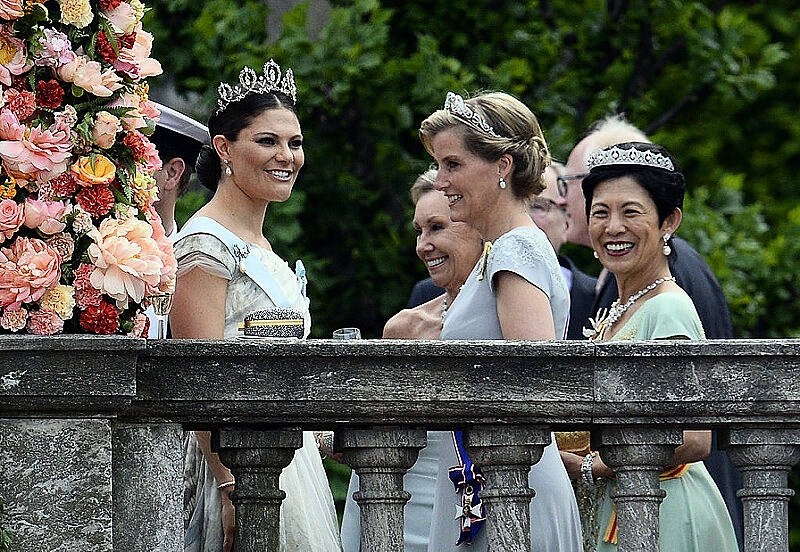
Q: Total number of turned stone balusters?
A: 5